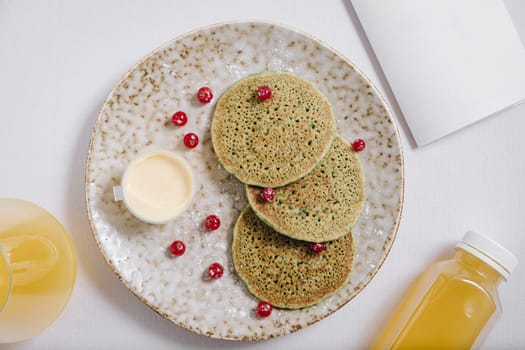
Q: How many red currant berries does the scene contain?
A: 11